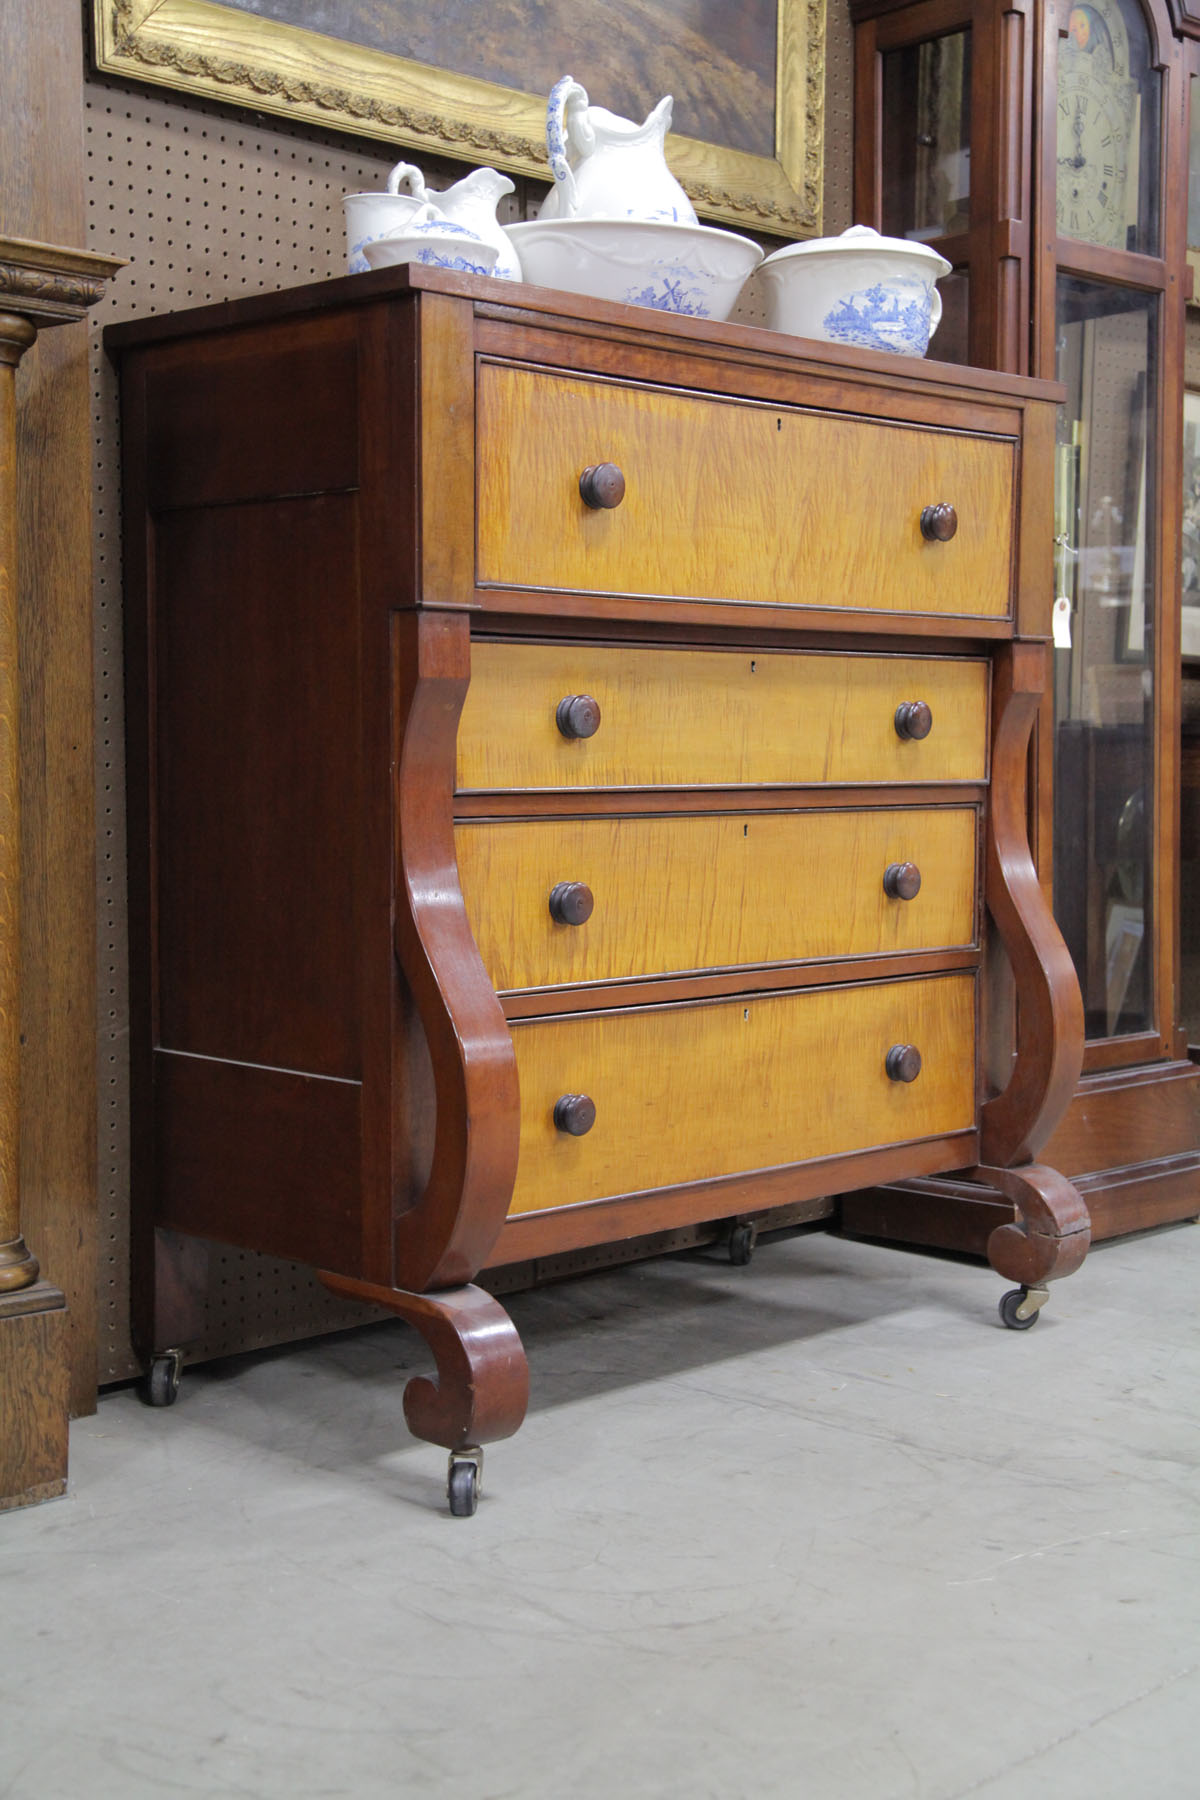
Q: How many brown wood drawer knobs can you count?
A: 8